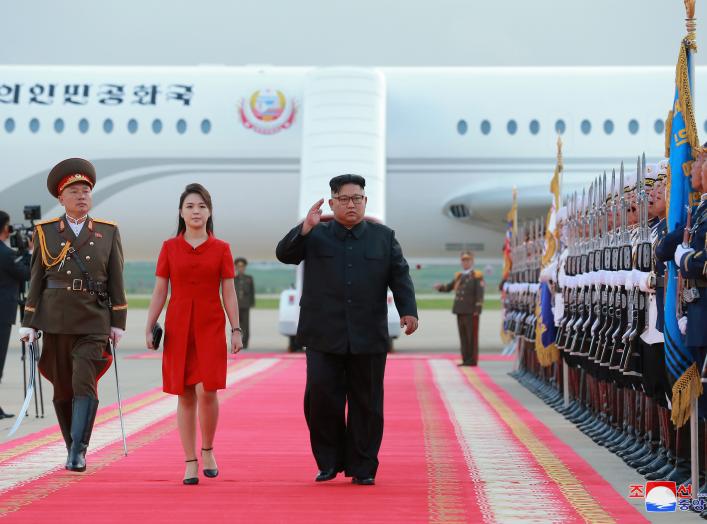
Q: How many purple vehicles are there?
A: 0